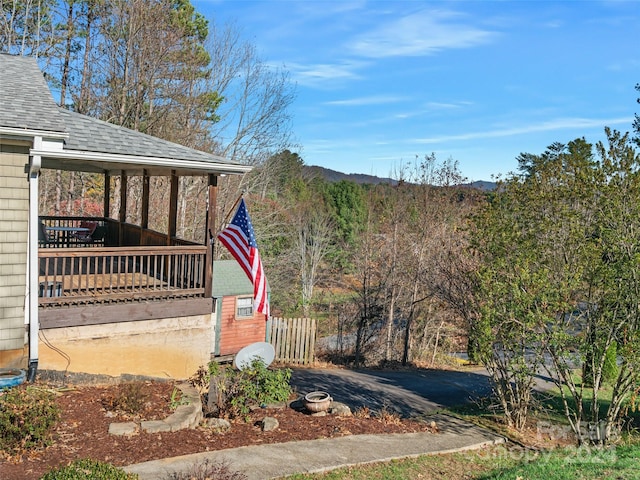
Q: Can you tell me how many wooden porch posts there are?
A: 5